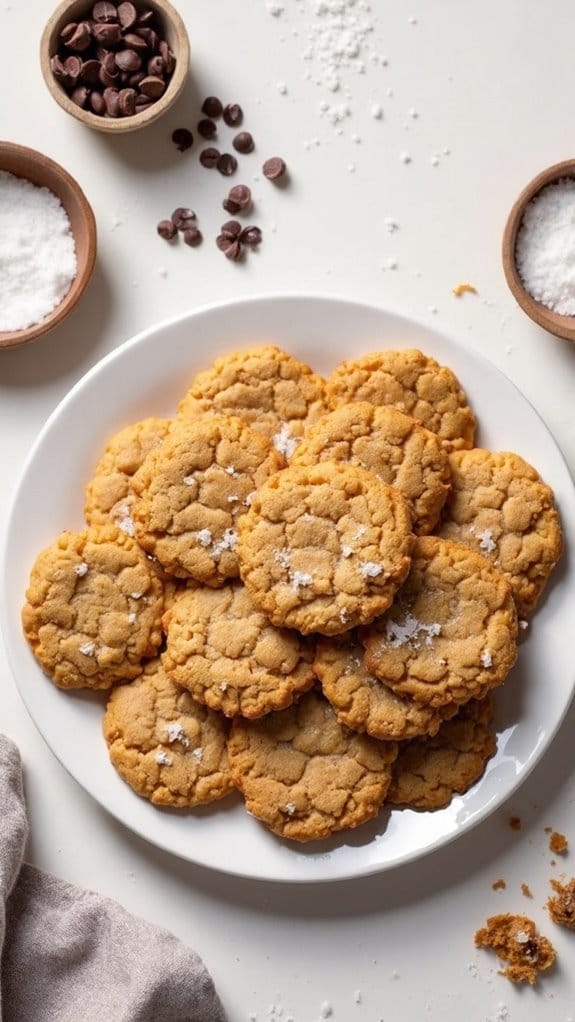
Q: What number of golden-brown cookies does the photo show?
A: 14